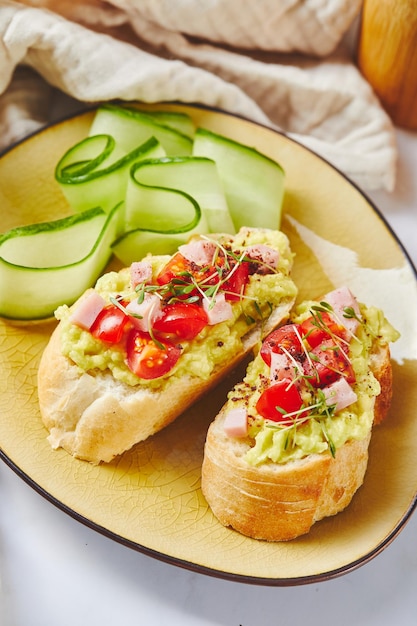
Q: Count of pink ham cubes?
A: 10